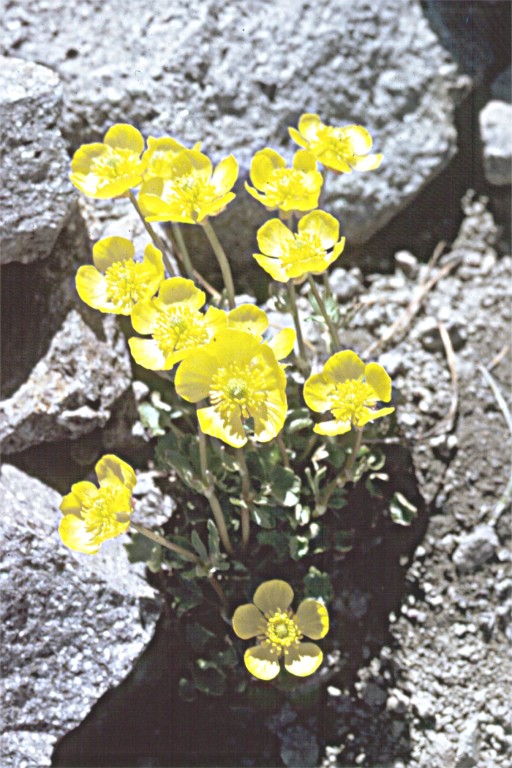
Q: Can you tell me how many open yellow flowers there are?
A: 13